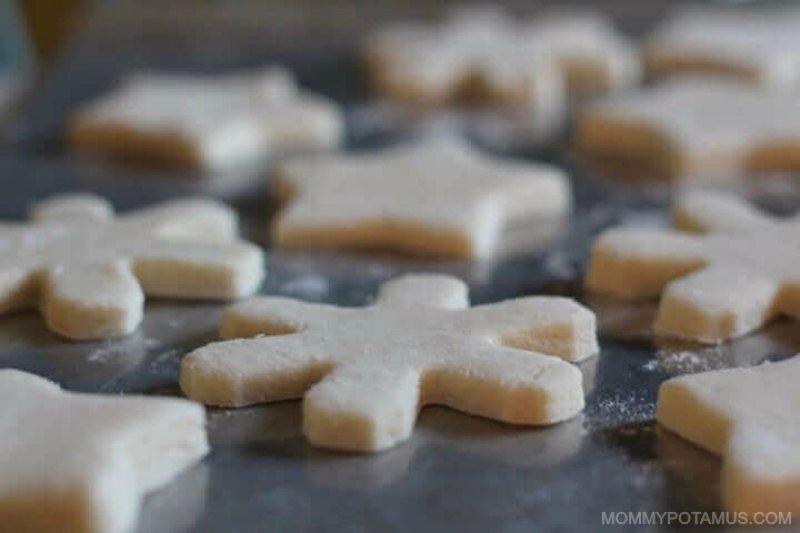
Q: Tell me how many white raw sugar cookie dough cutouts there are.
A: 10